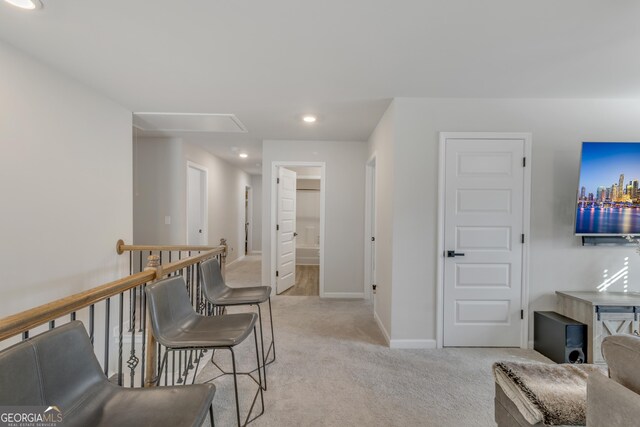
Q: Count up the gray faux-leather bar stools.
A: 3